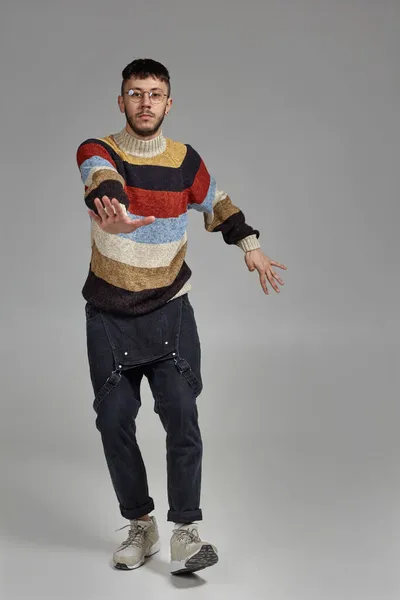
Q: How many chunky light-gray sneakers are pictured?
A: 2